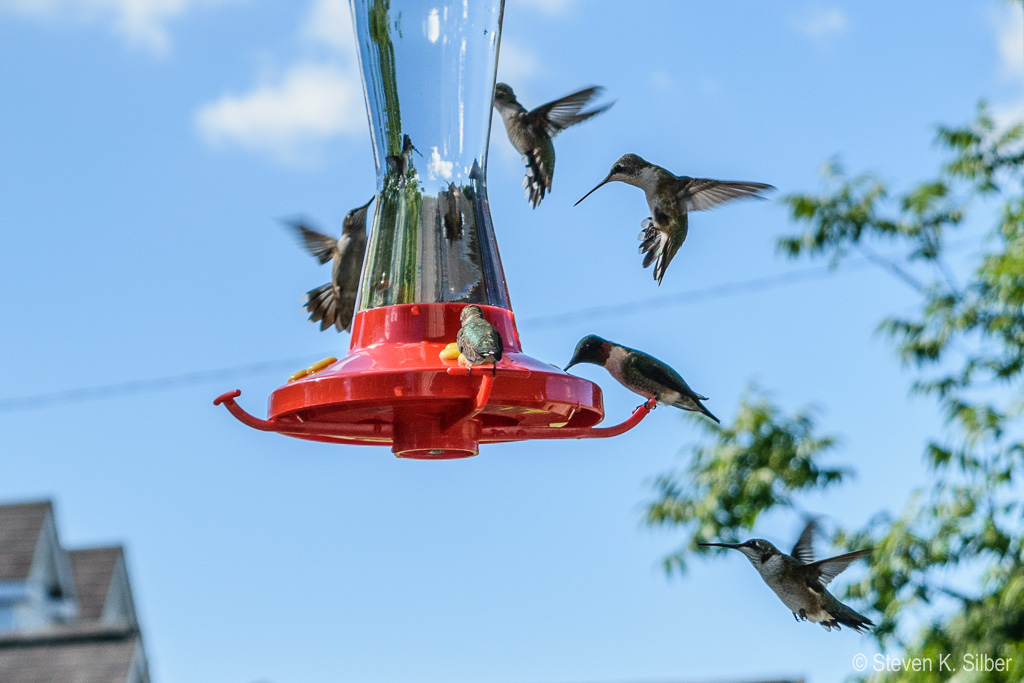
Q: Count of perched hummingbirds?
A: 2